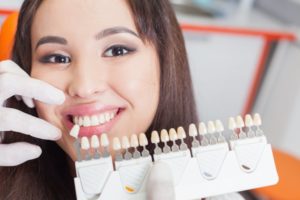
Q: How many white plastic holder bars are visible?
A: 5